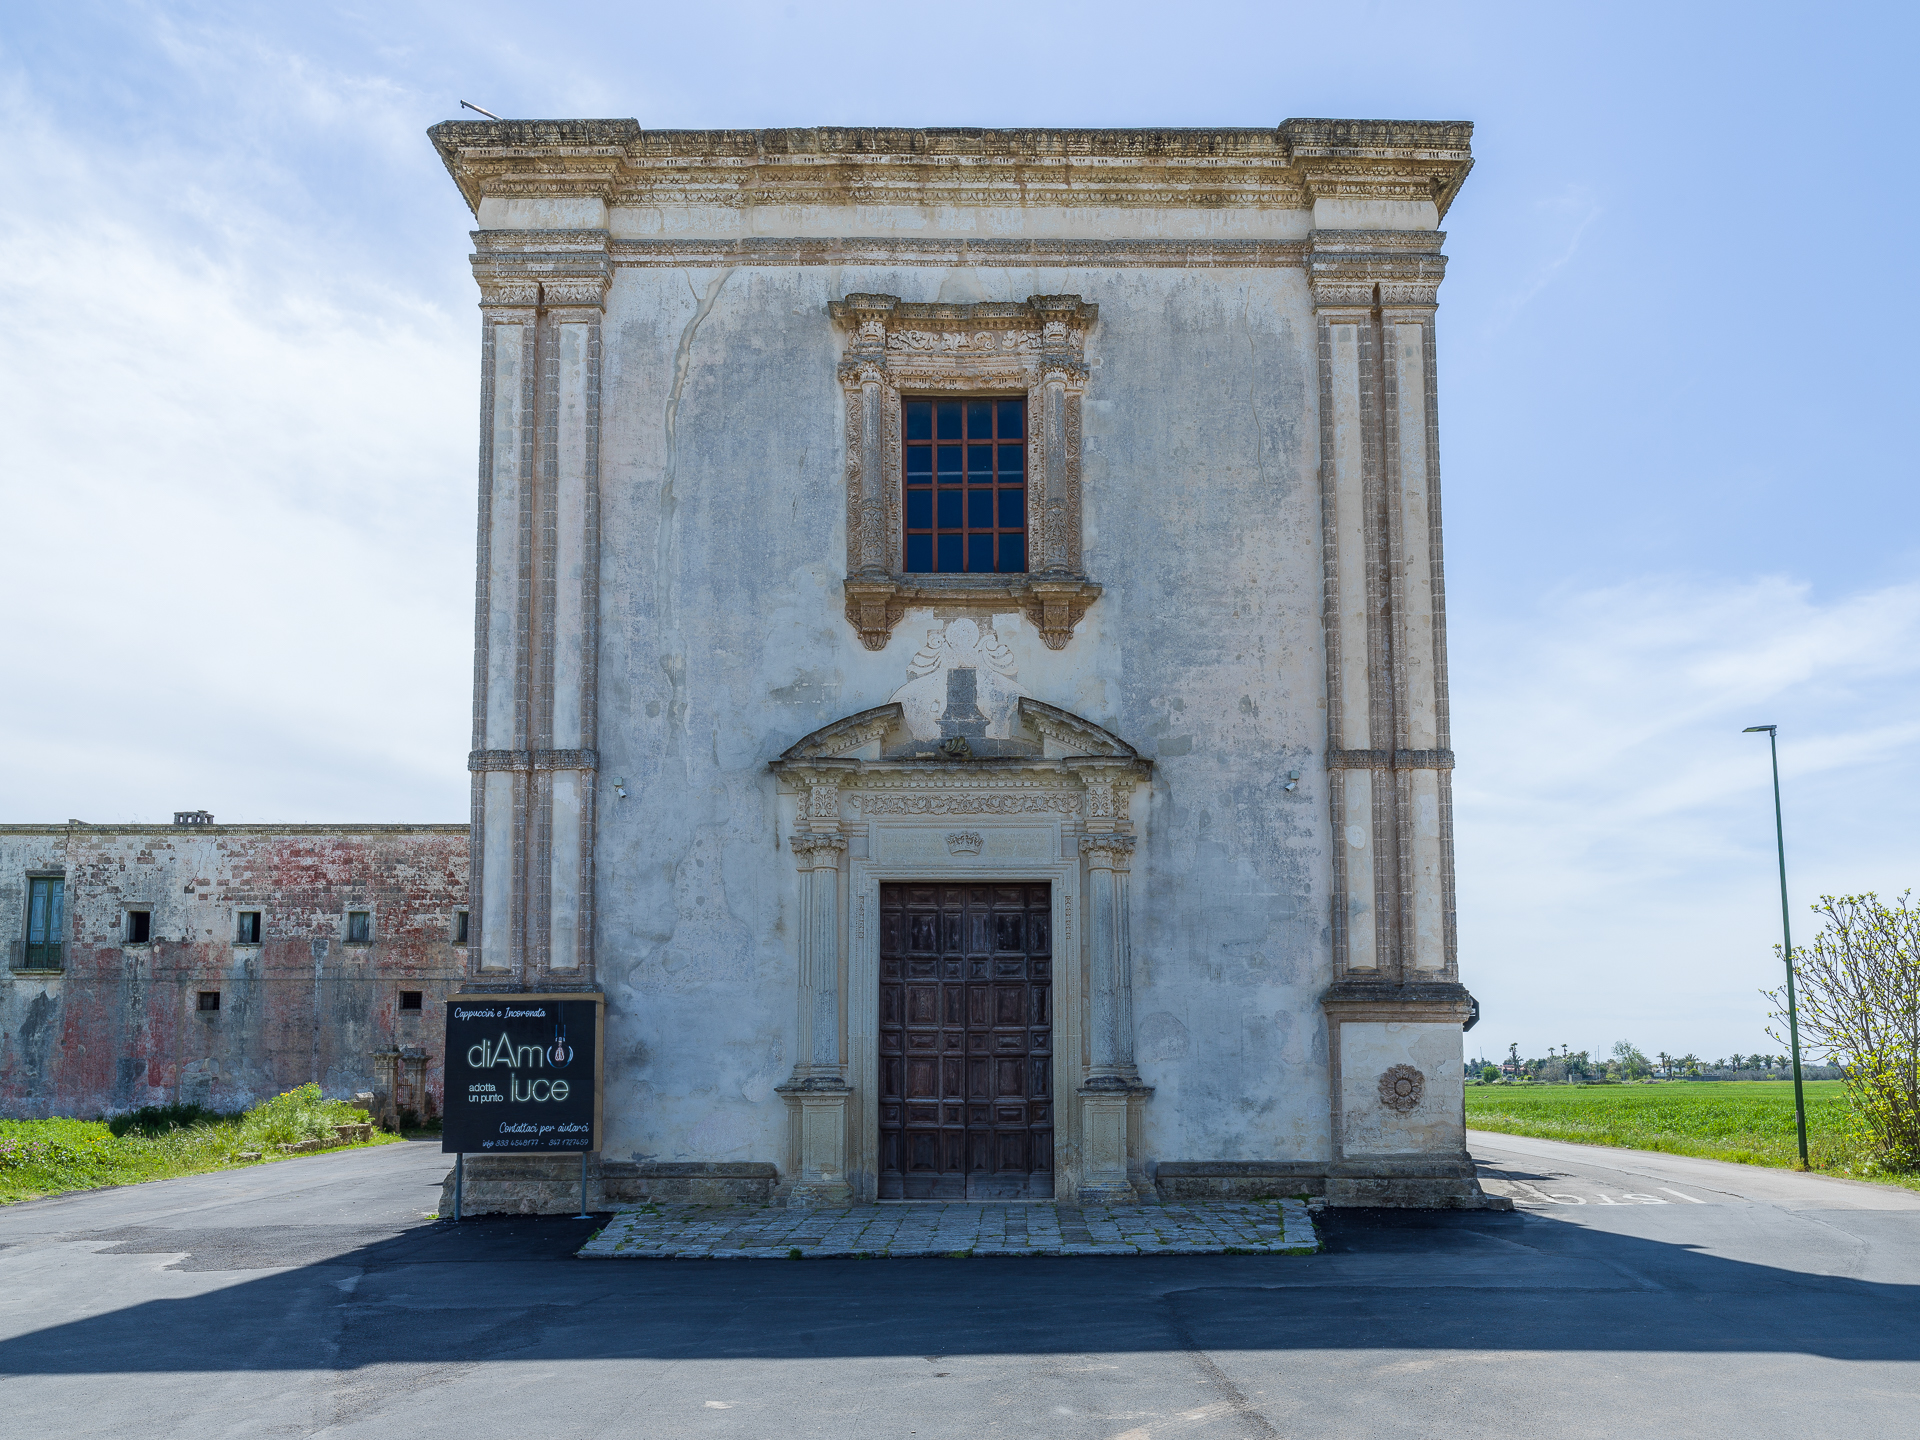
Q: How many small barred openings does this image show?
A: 2